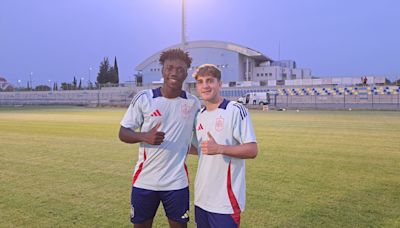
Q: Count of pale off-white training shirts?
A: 2